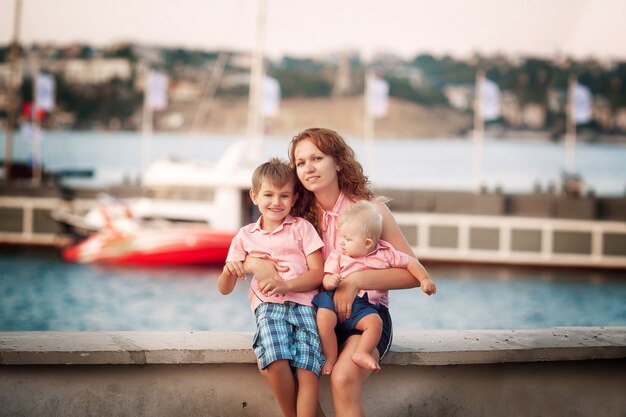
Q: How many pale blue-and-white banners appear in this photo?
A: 6